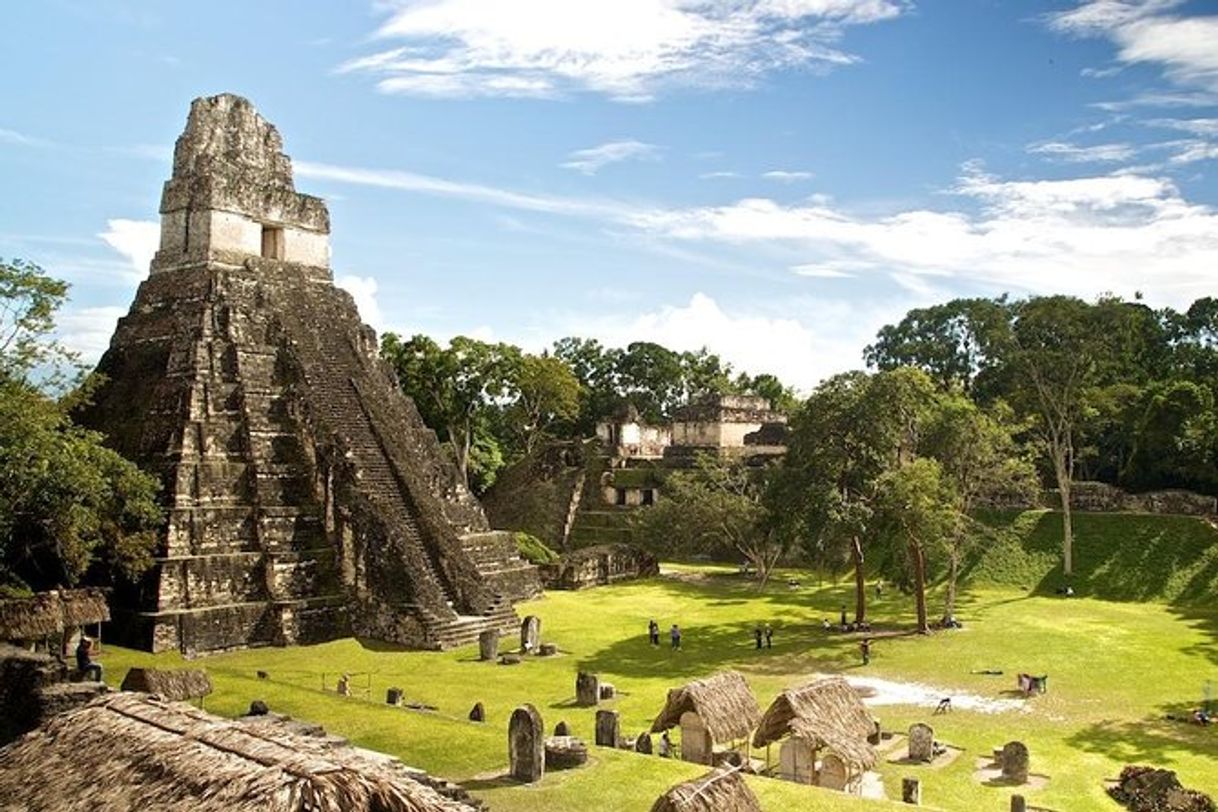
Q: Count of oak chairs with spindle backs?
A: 0